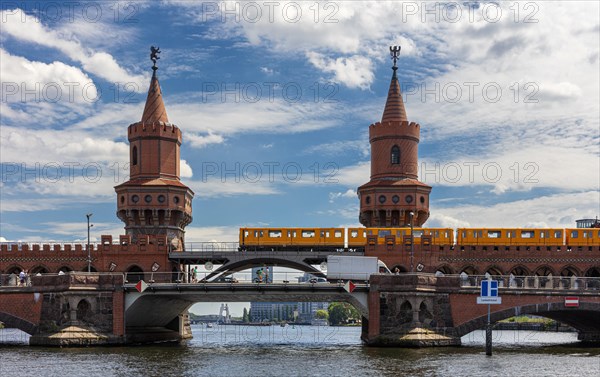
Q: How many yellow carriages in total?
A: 4